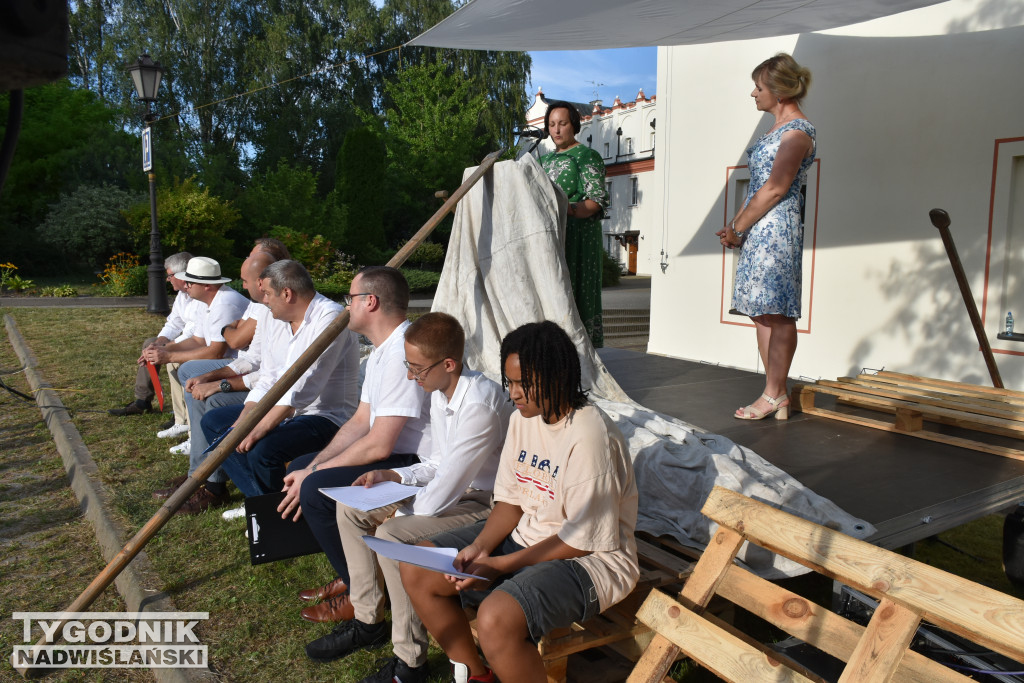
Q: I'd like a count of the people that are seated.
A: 8